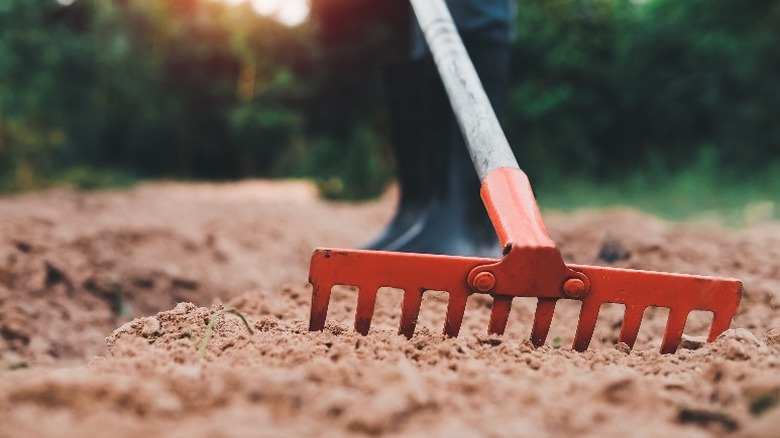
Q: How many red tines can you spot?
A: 10